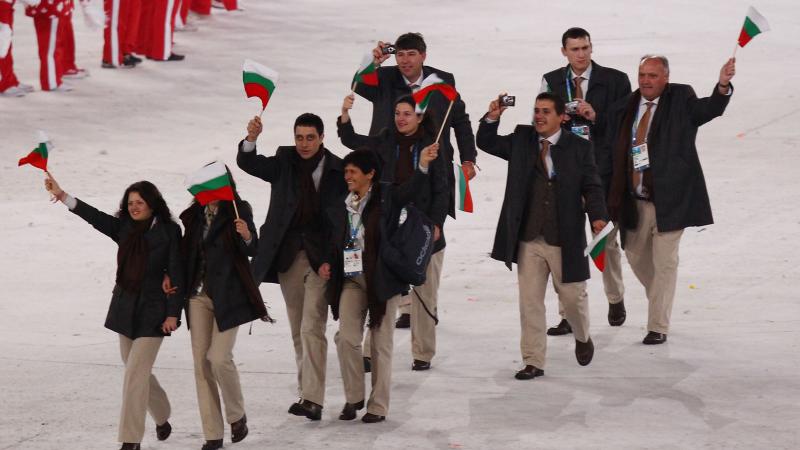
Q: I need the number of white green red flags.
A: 8